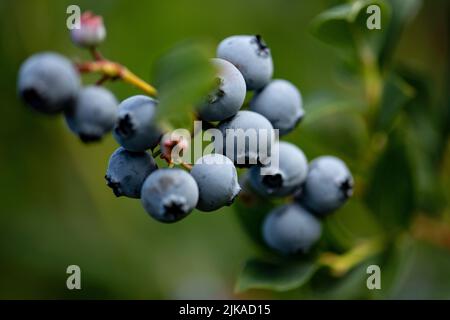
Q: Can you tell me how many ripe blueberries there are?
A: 13